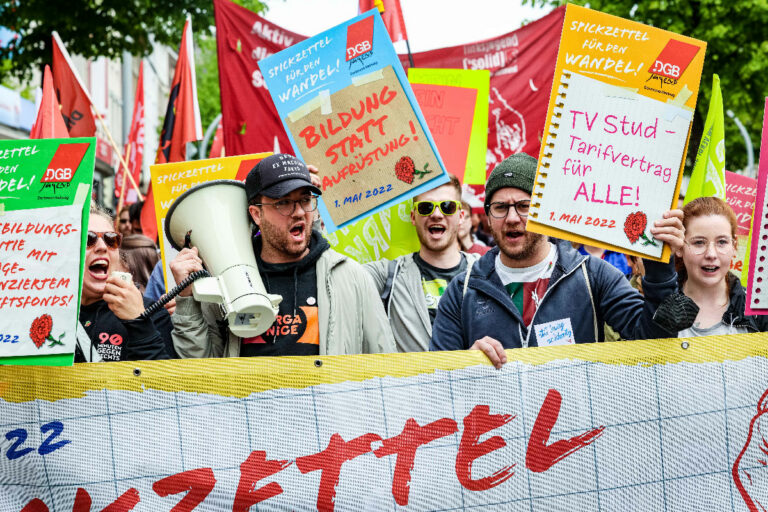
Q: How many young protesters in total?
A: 5